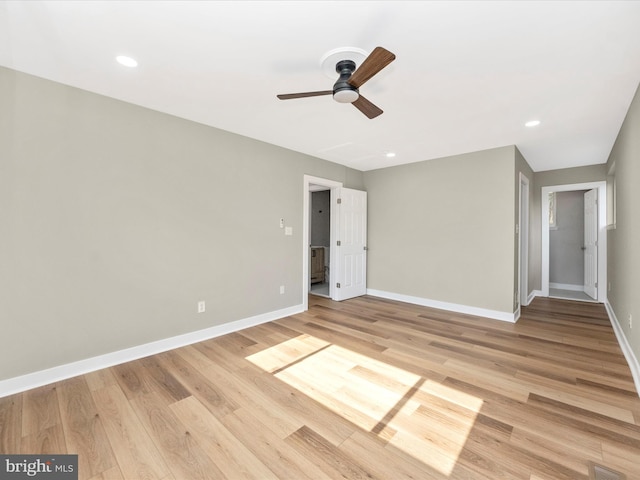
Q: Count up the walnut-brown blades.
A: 3